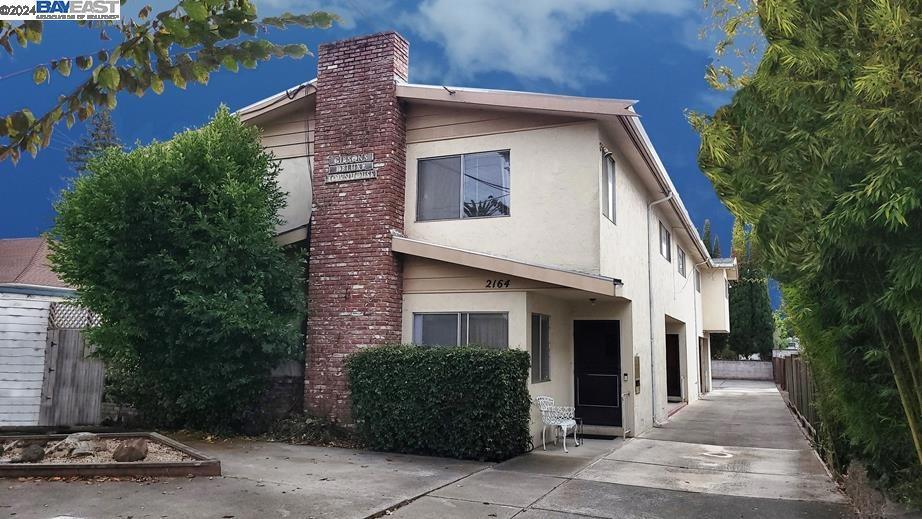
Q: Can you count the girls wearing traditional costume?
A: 0